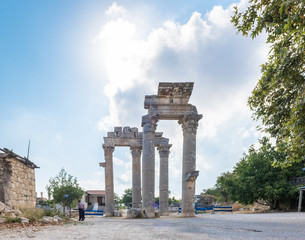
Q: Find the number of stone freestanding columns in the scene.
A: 5